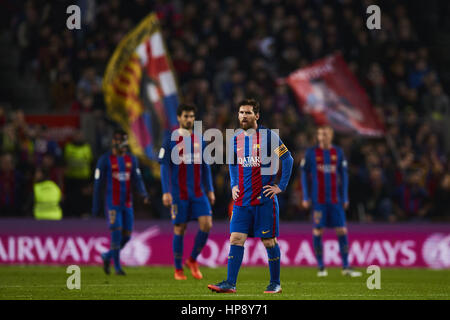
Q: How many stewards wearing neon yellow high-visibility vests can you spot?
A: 2